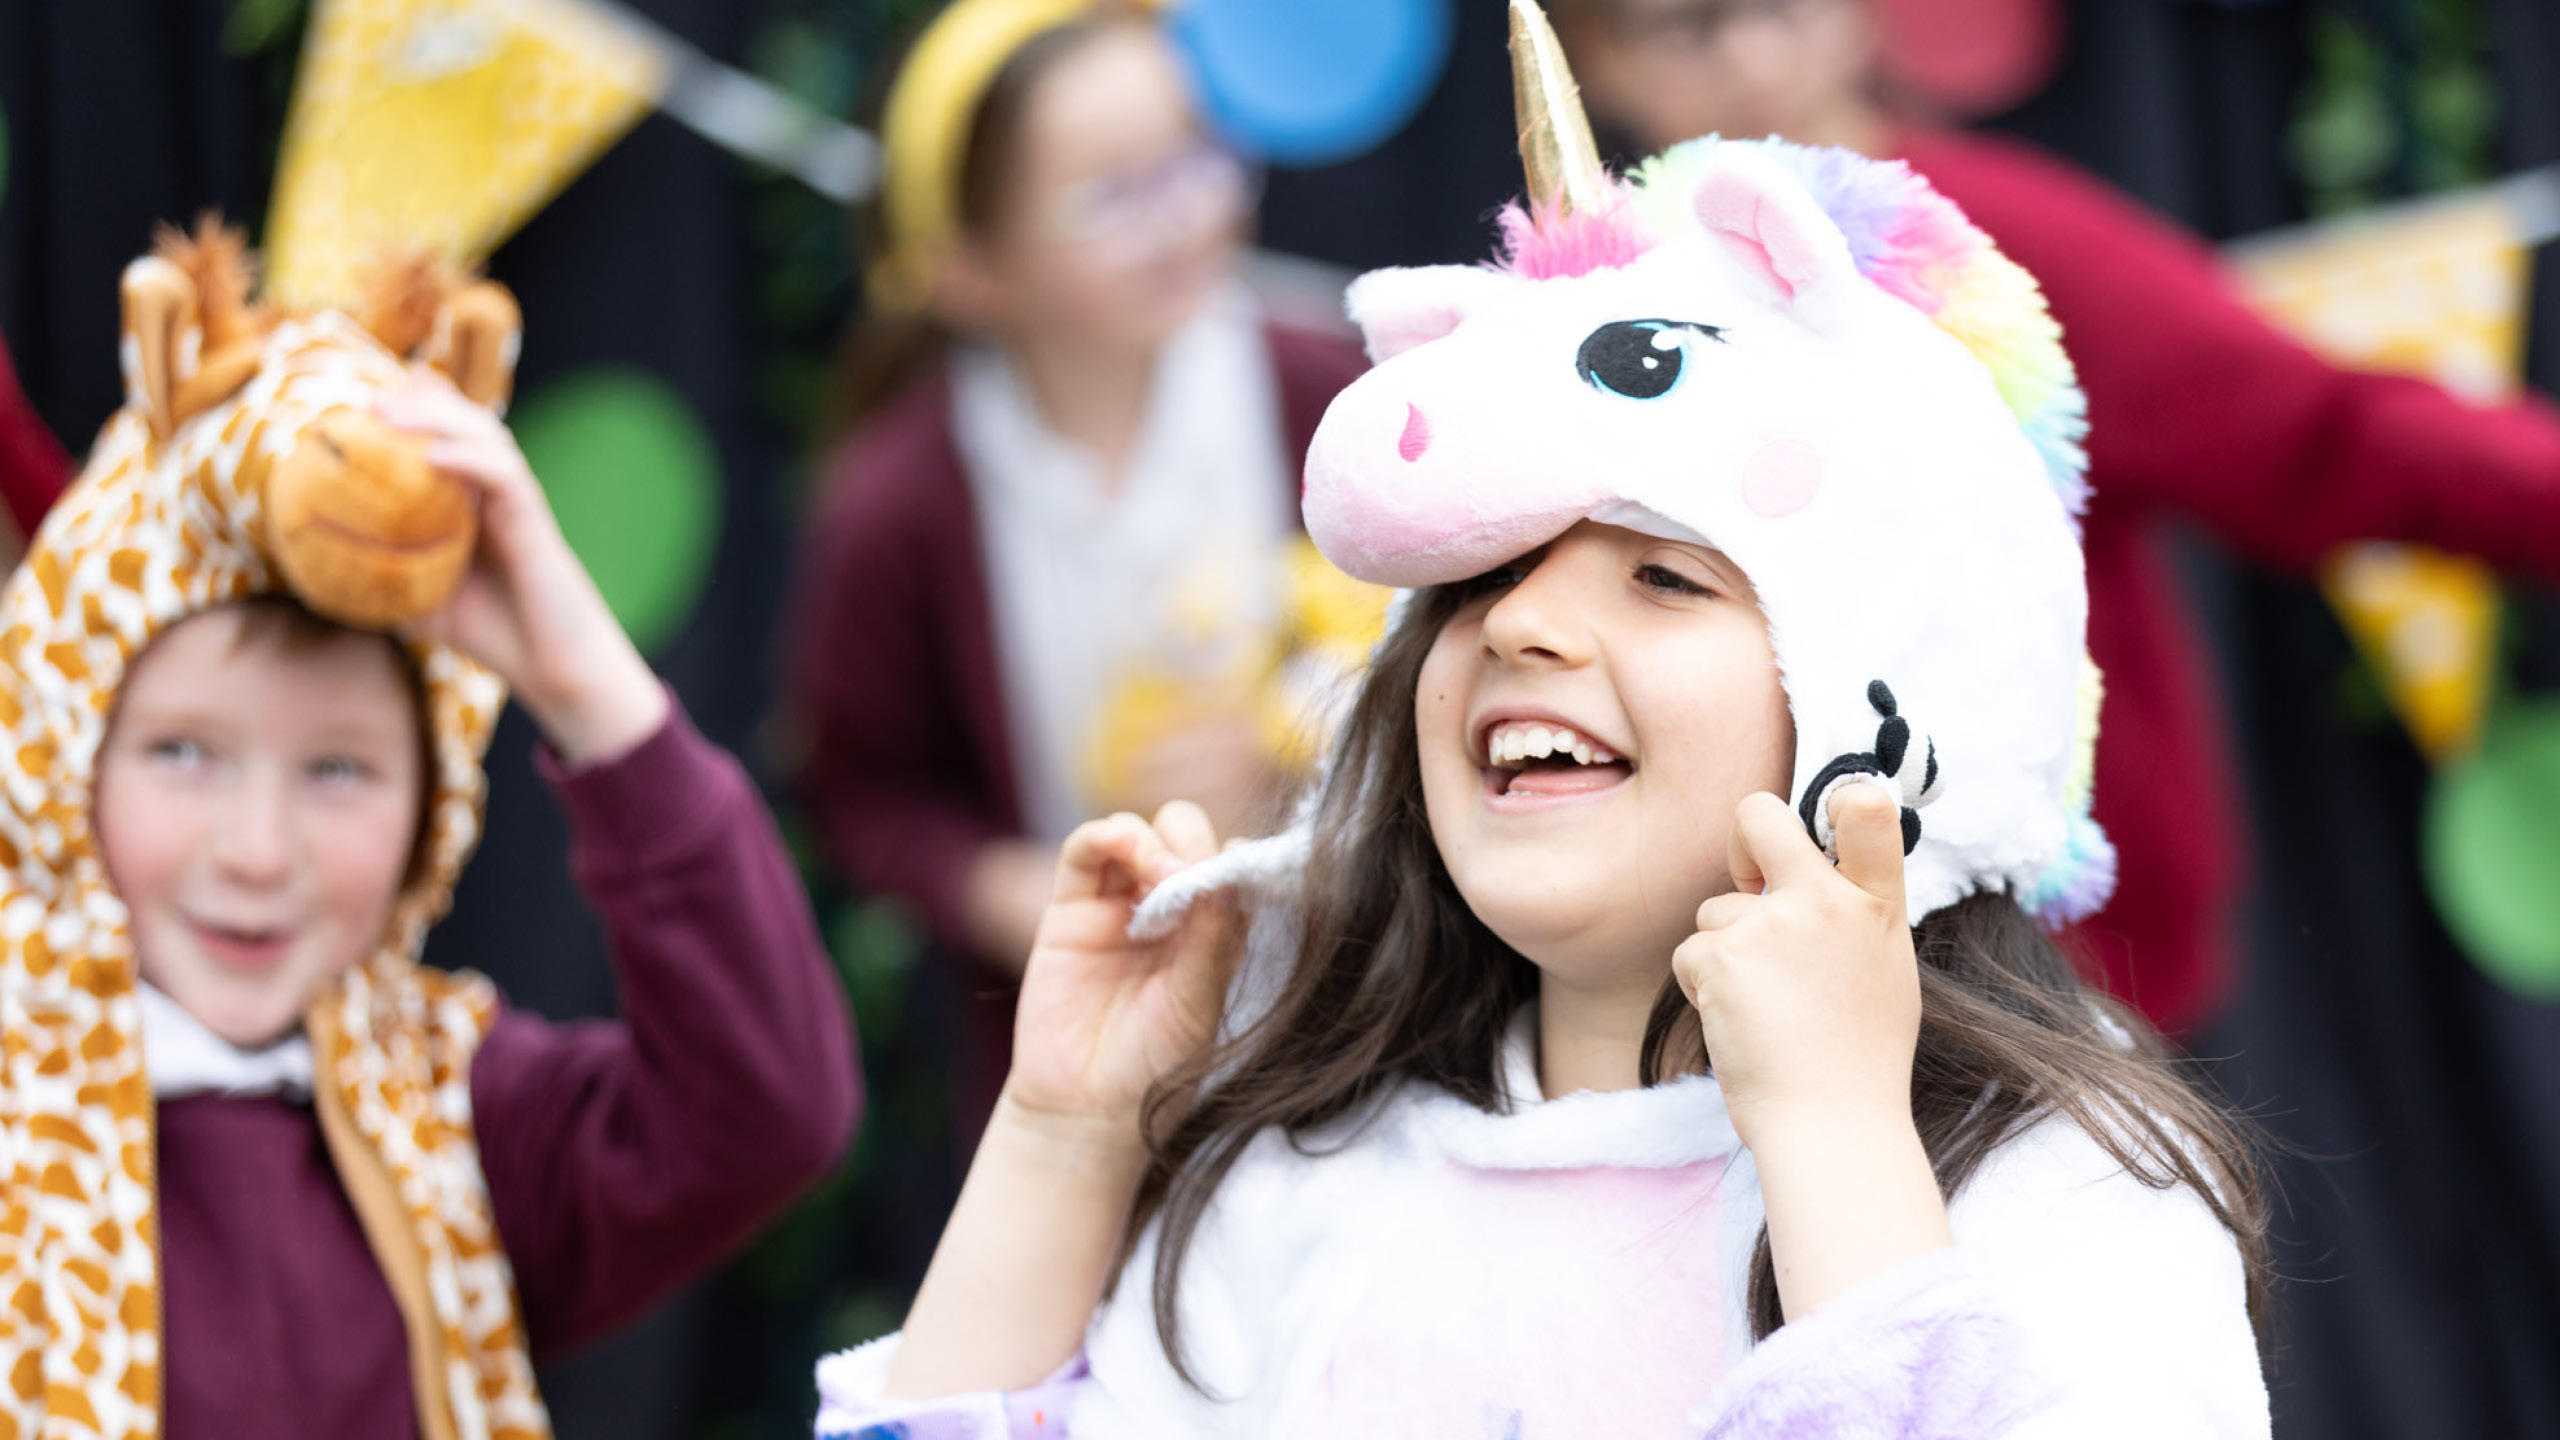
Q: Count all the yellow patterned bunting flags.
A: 2